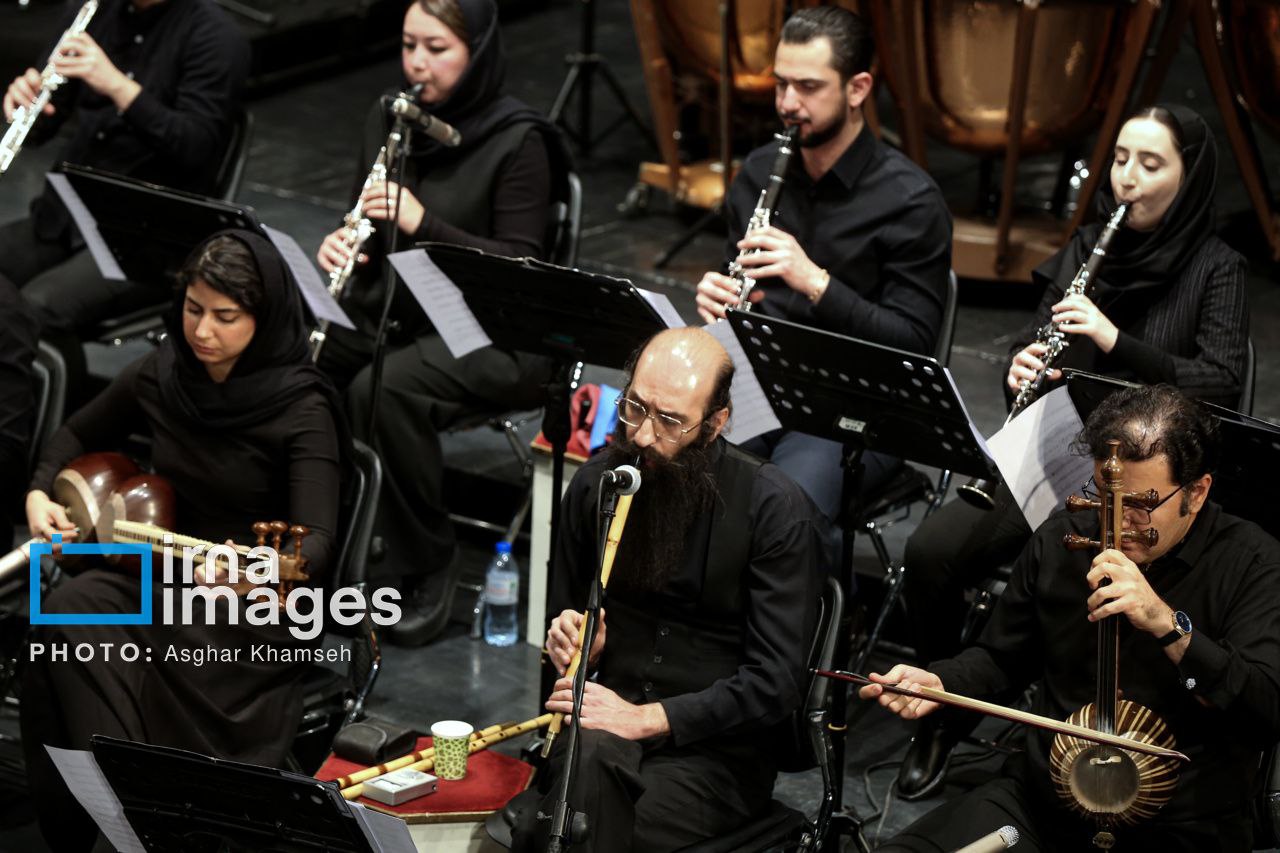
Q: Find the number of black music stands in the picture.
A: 5